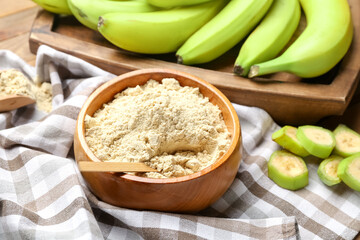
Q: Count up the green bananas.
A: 7